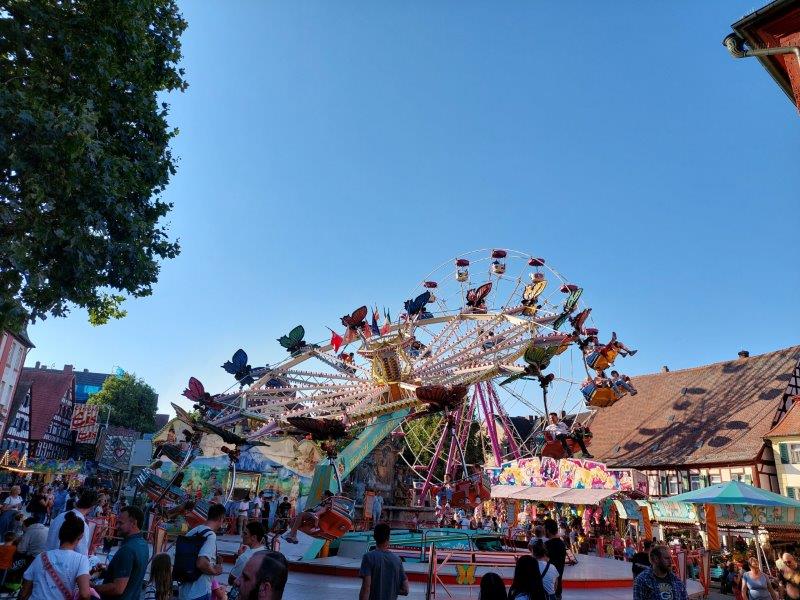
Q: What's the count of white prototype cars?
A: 0